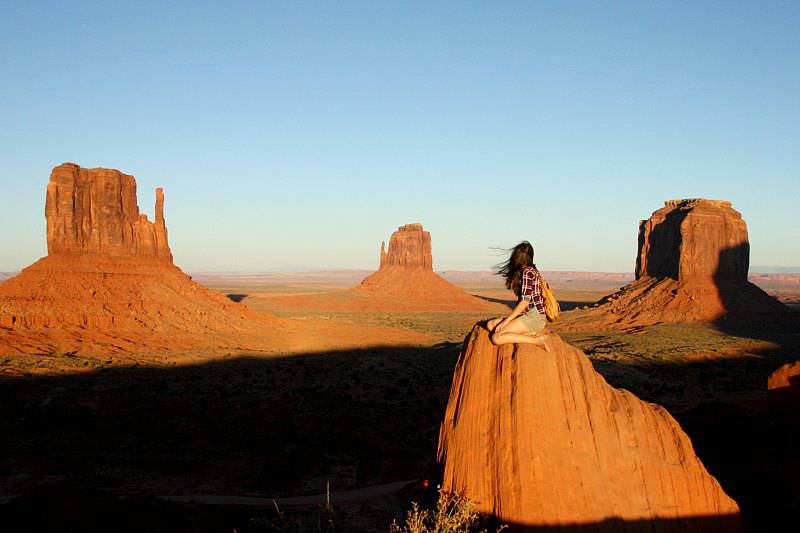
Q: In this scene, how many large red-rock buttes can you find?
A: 3